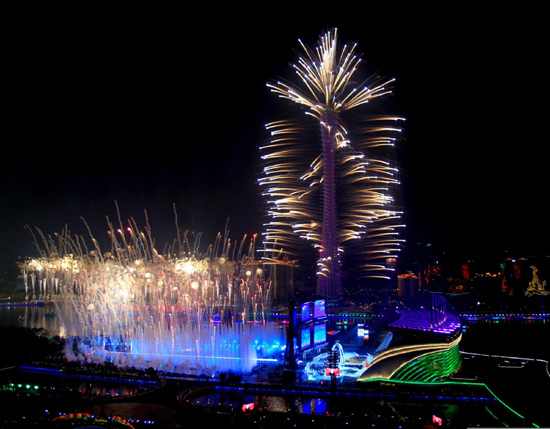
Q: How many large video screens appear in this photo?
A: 4